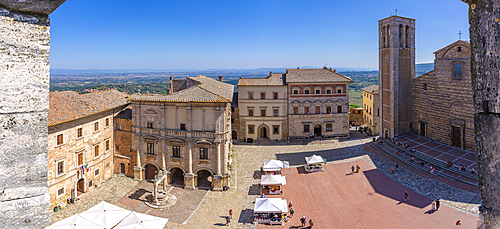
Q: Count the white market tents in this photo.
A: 4